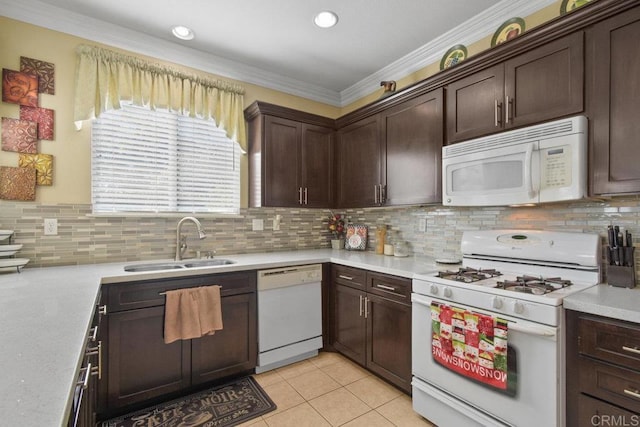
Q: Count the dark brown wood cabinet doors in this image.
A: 11